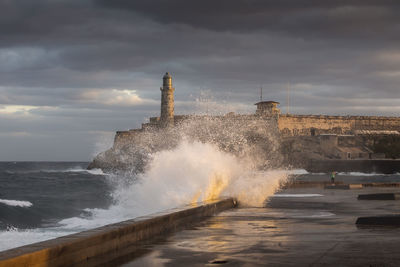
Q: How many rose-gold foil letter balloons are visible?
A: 0